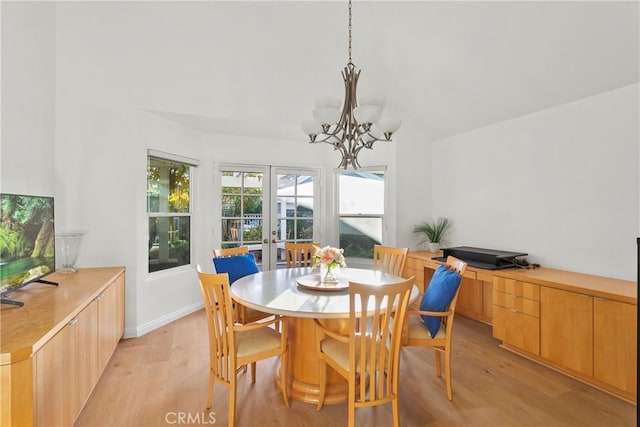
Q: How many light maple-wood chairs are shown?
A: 6